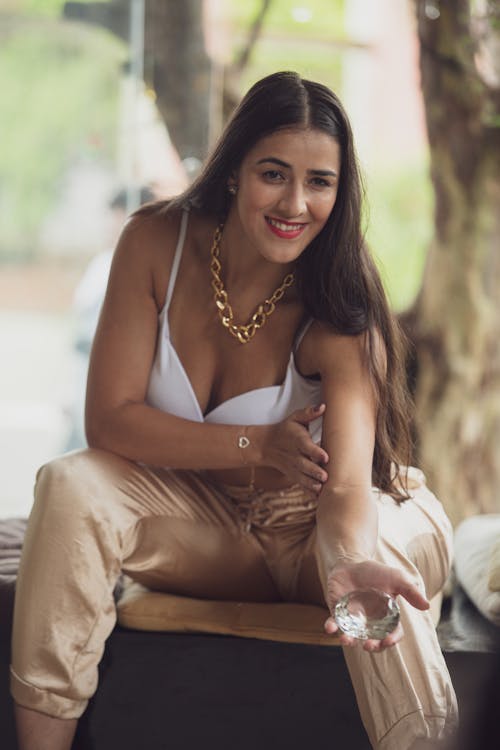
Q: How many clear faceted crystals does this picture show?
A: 1